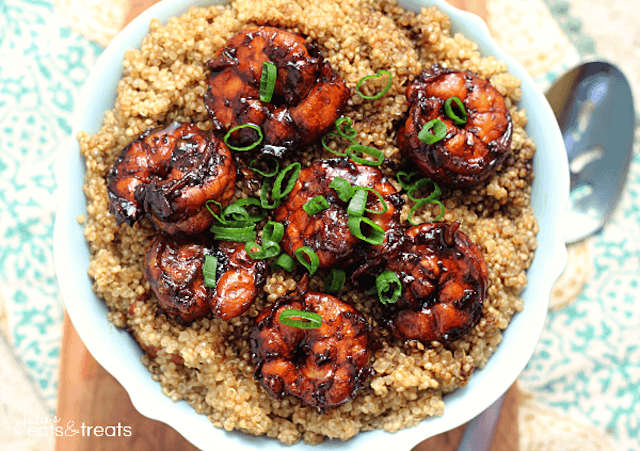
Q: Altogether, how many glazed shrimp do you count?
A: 7